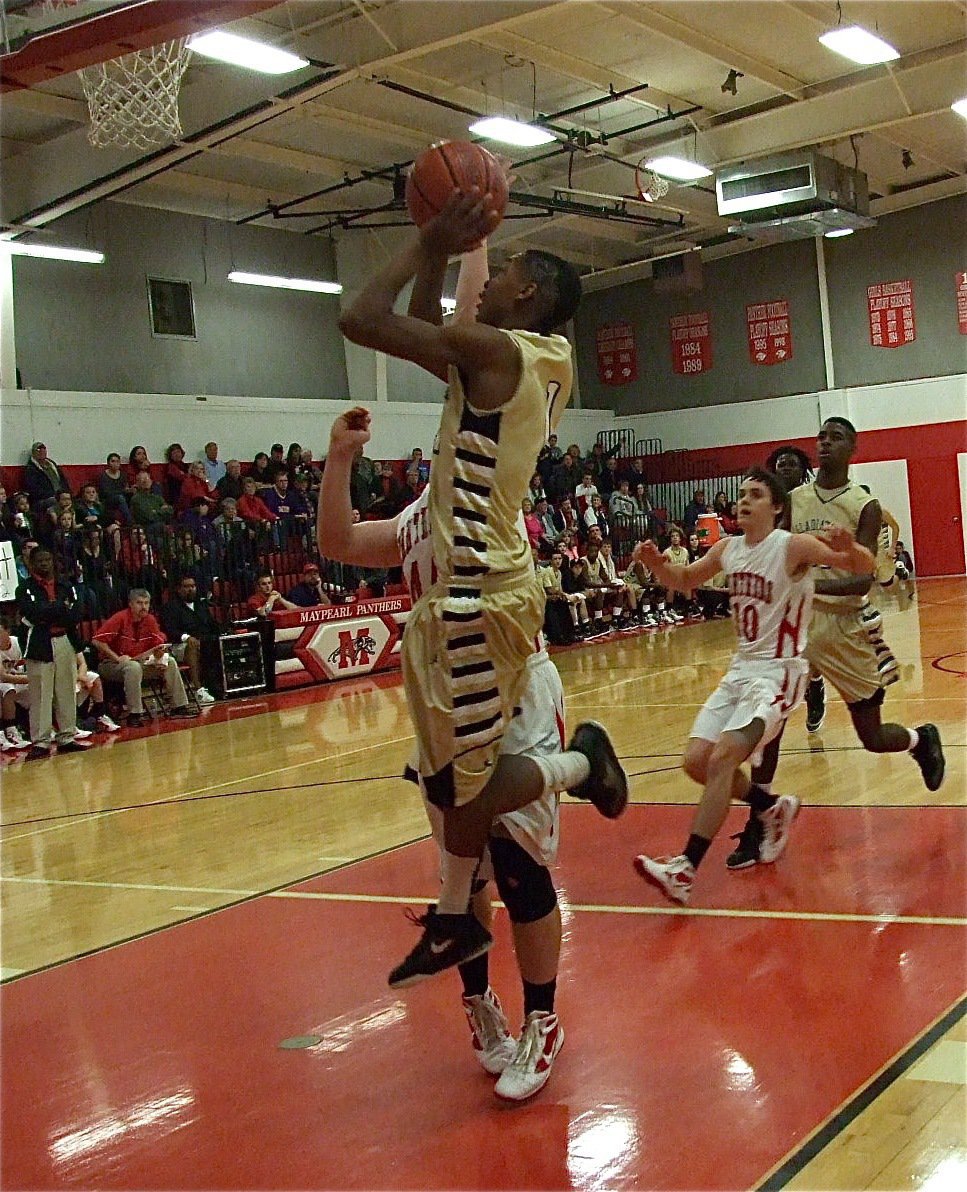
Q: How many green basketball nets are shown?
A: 0